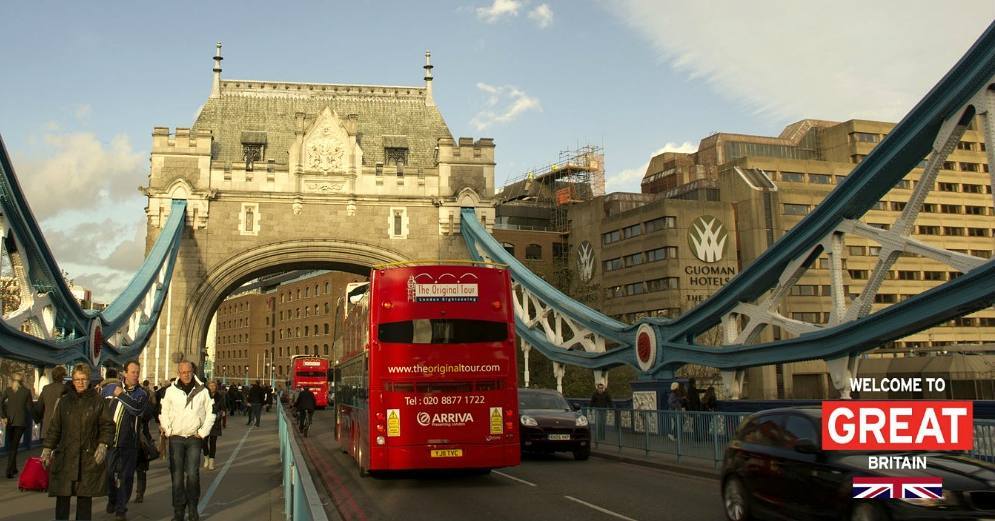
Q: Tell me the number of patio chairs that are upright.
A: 0